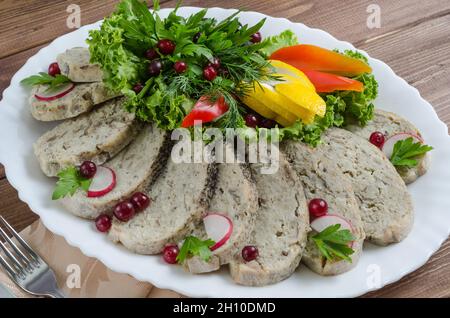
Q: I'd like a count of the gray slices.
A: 10